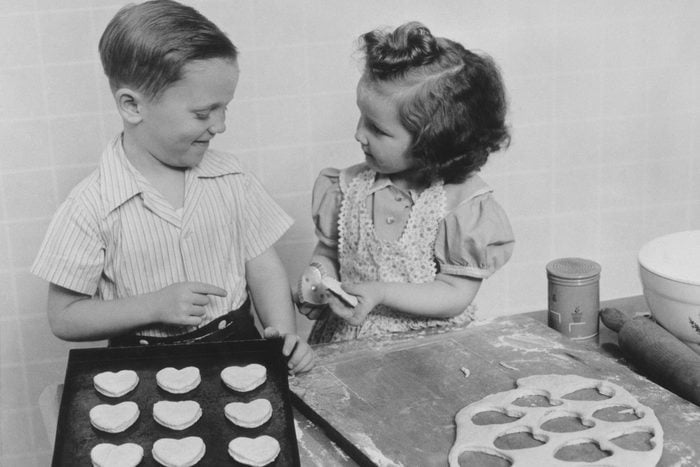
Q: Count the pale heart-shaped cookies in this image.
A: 9